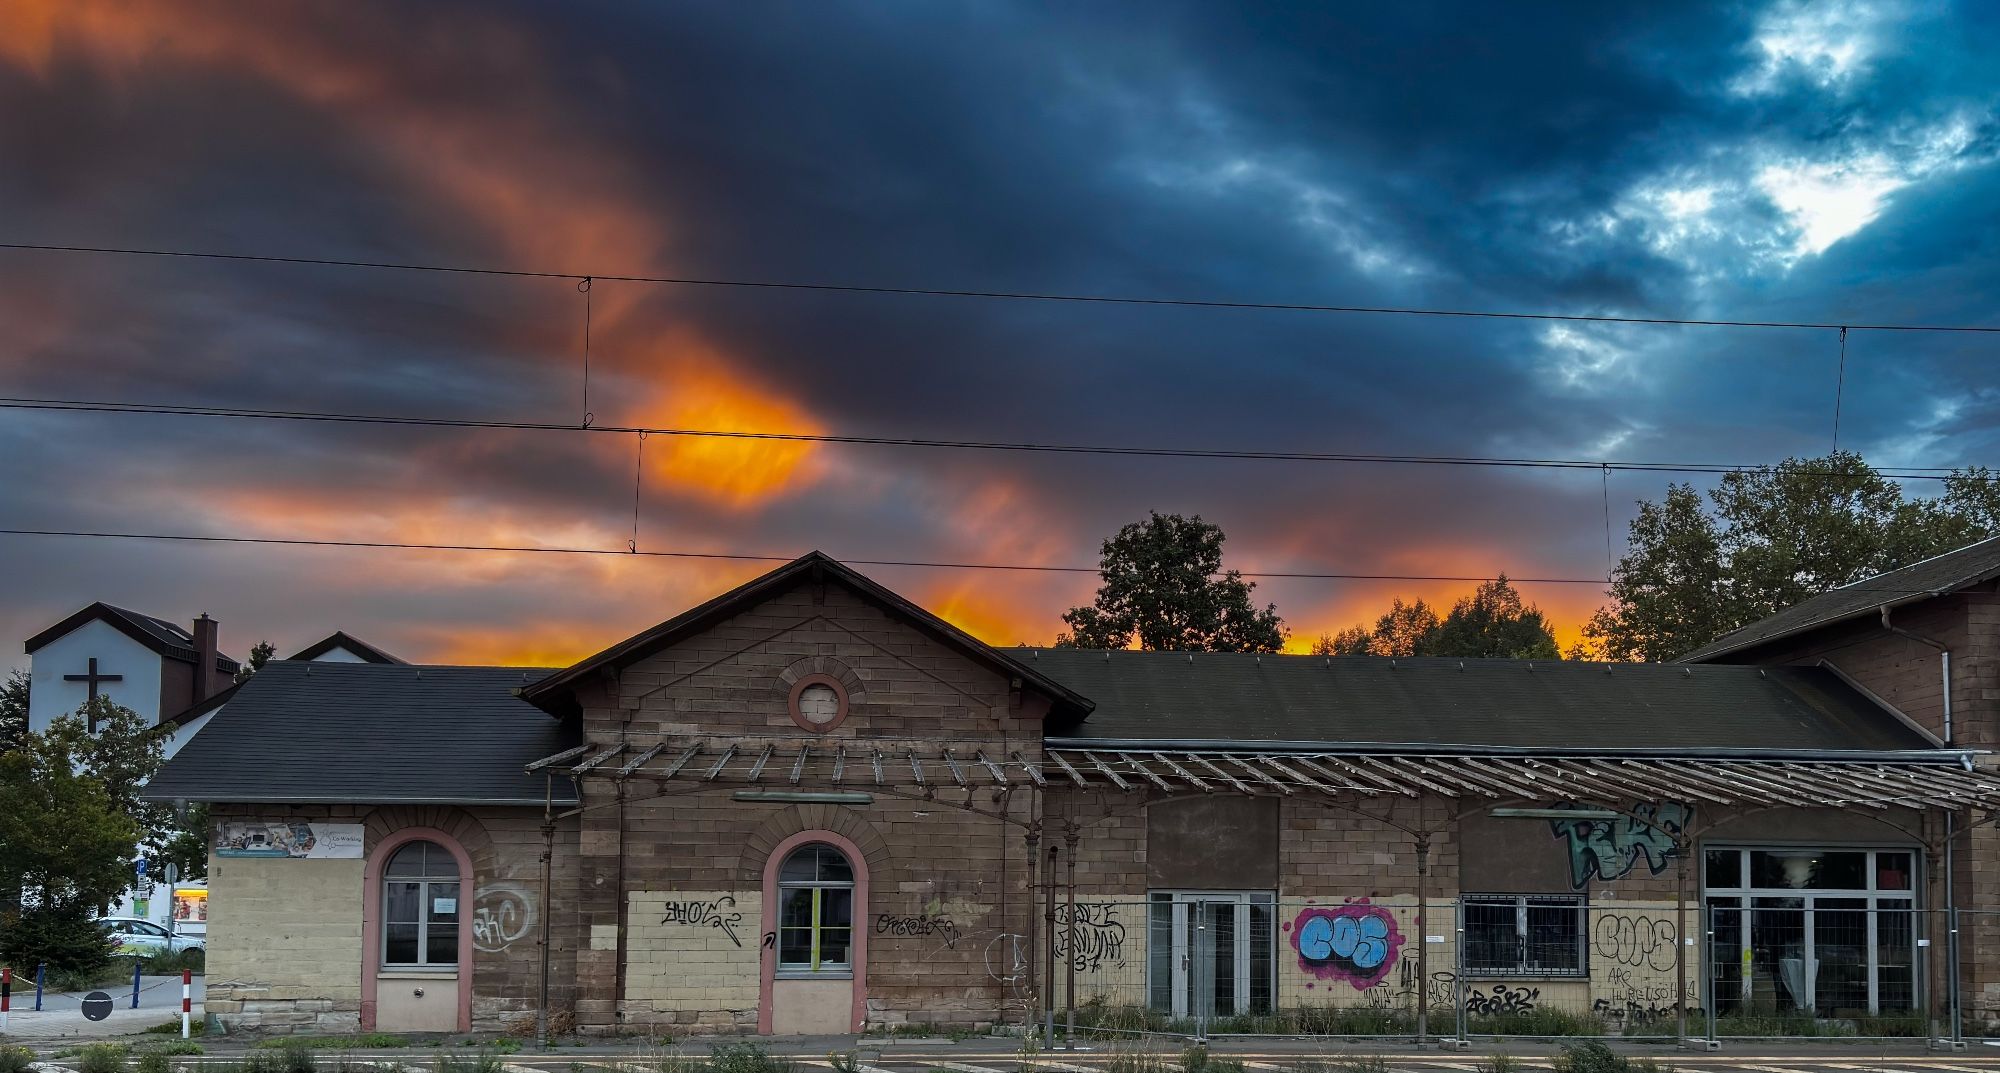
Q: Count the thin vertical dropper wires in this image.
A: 4